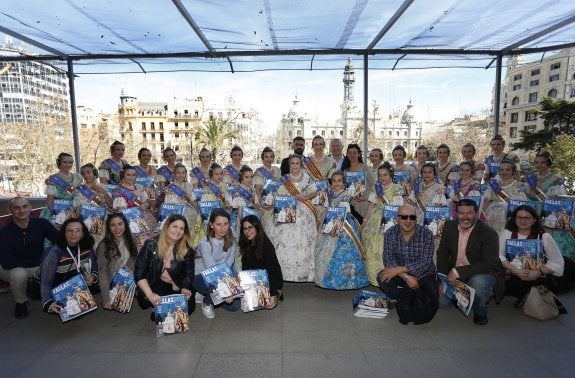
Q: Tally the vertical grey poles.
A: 3